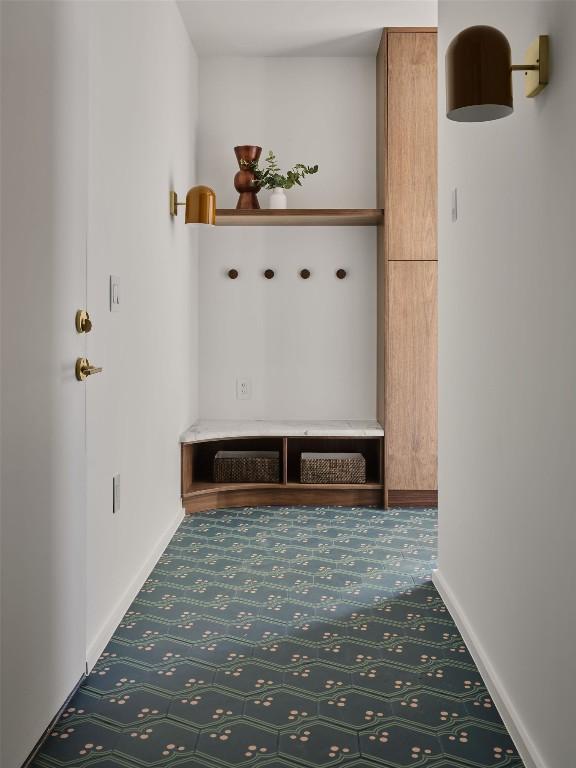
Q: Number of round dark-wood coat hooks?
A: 4